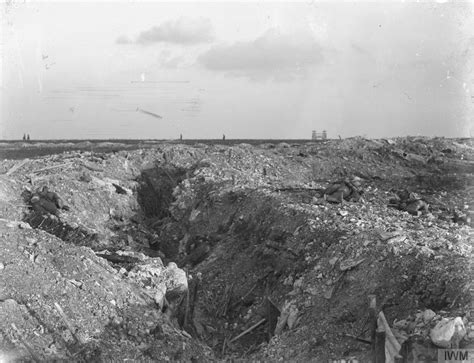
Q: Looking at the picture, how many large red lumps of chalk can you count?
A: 0